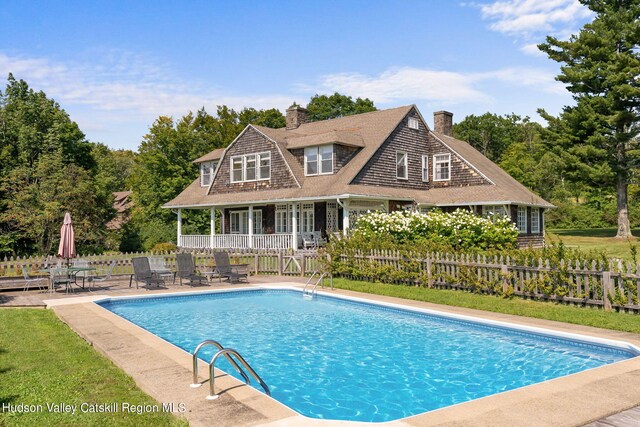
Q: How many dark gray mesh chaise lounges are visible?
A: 3